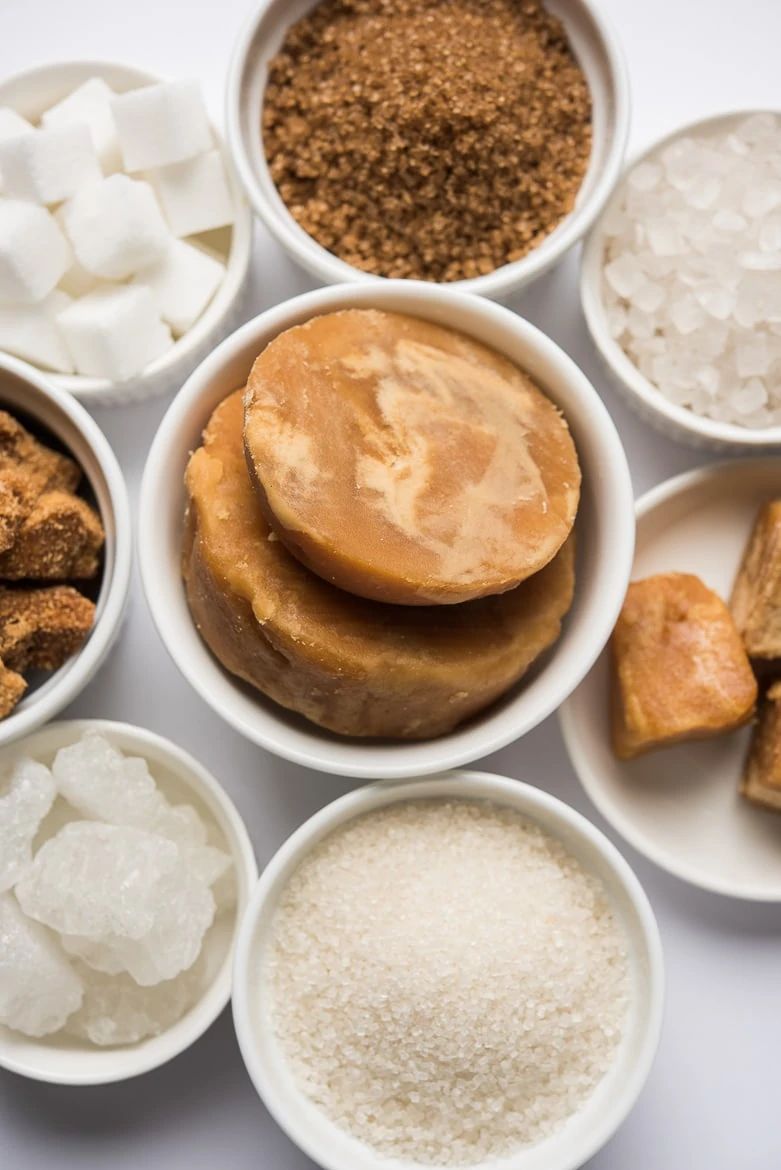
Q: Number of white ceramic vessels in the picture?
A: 8